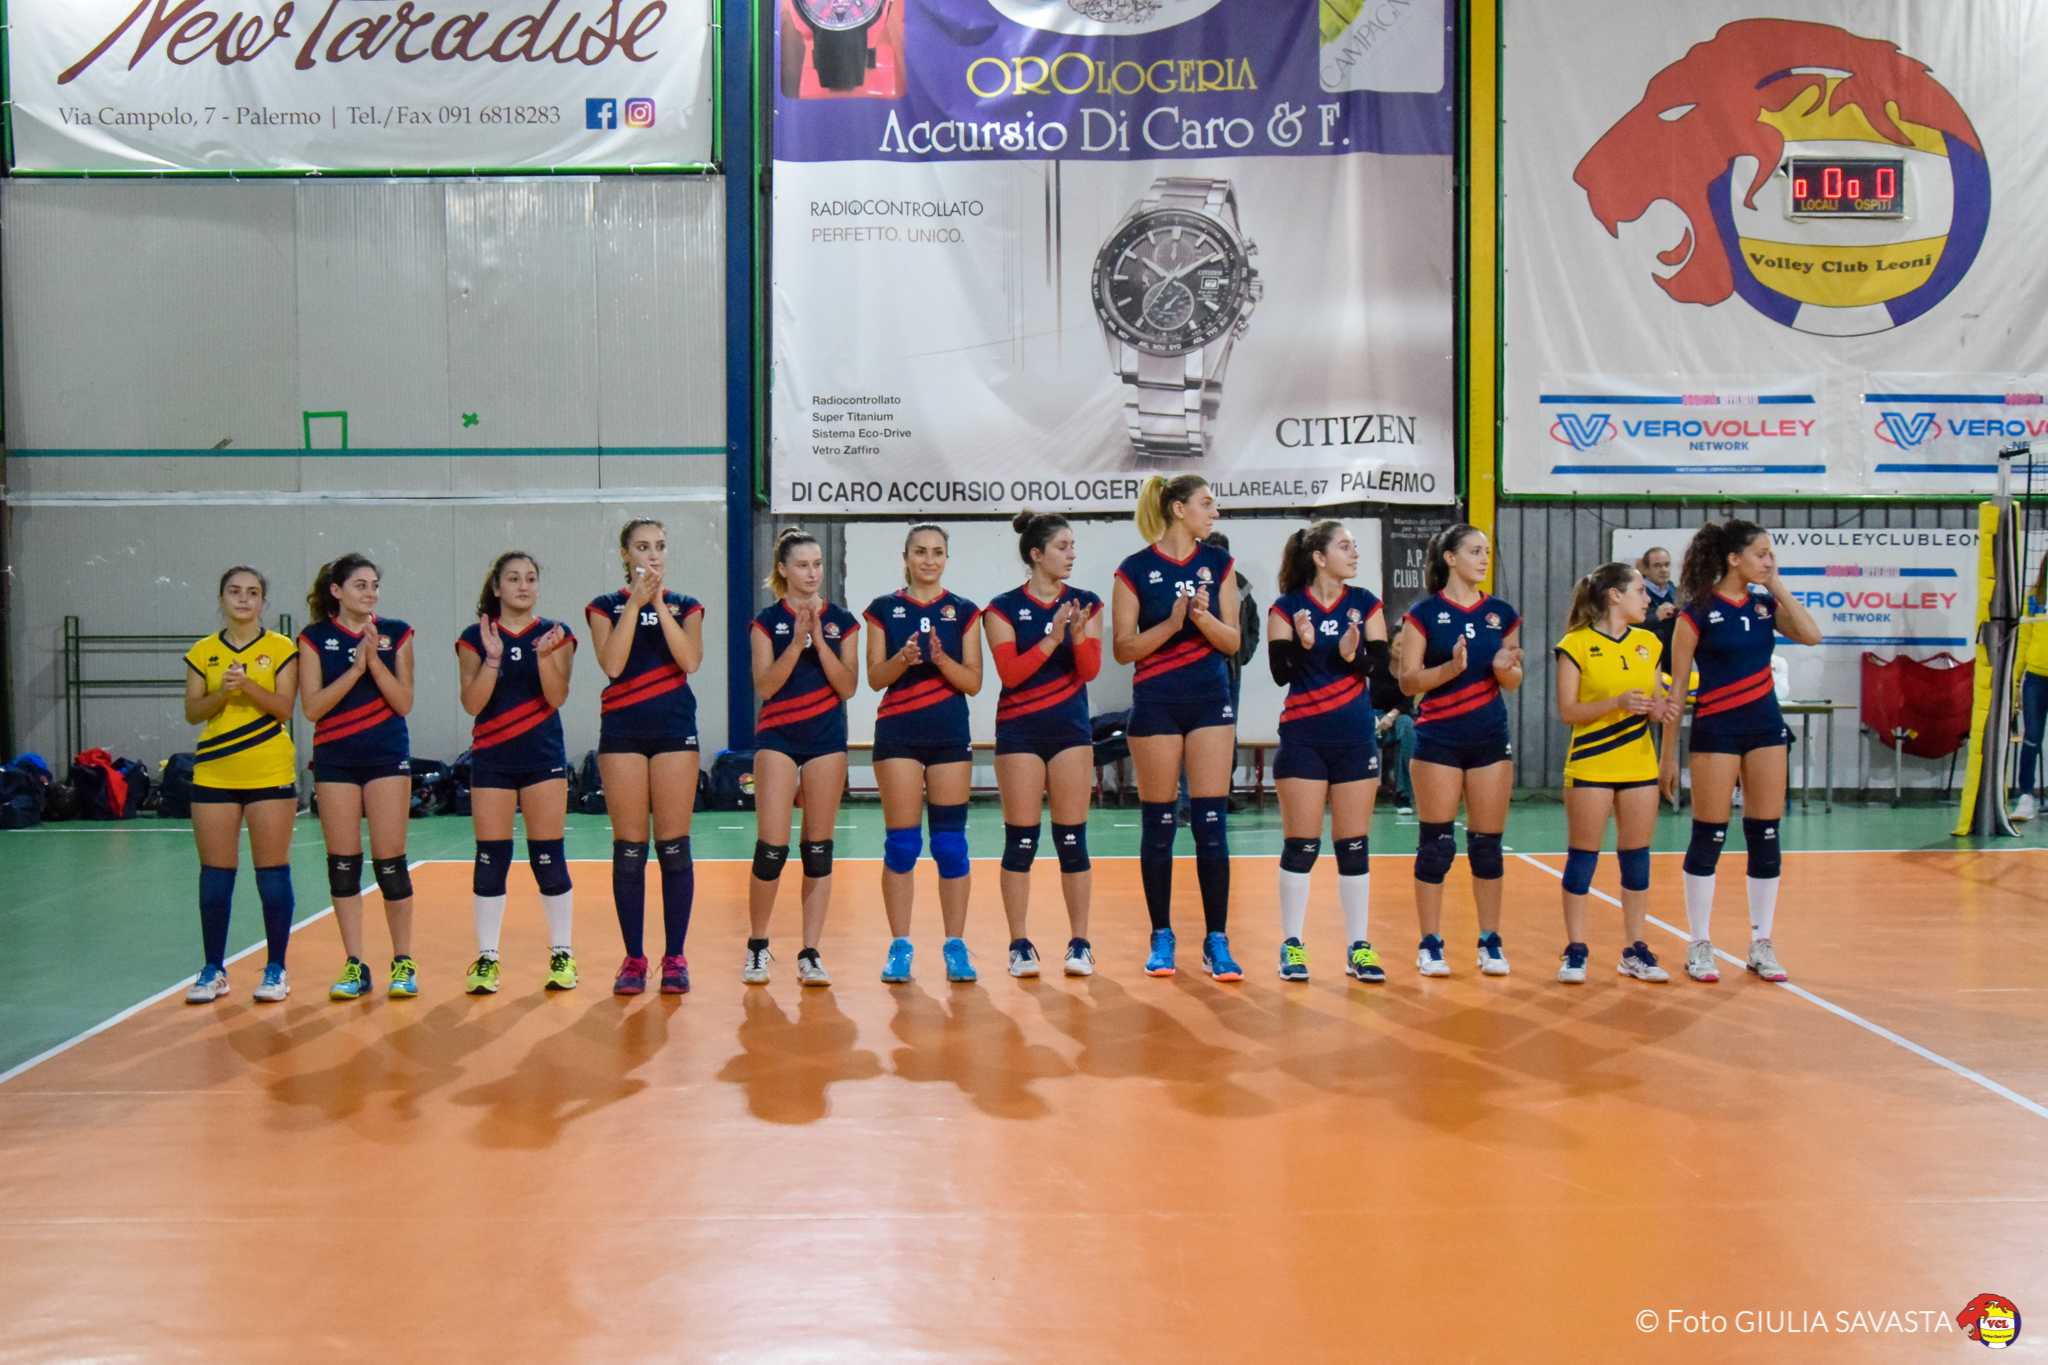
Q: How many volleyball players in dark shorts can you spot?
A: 12